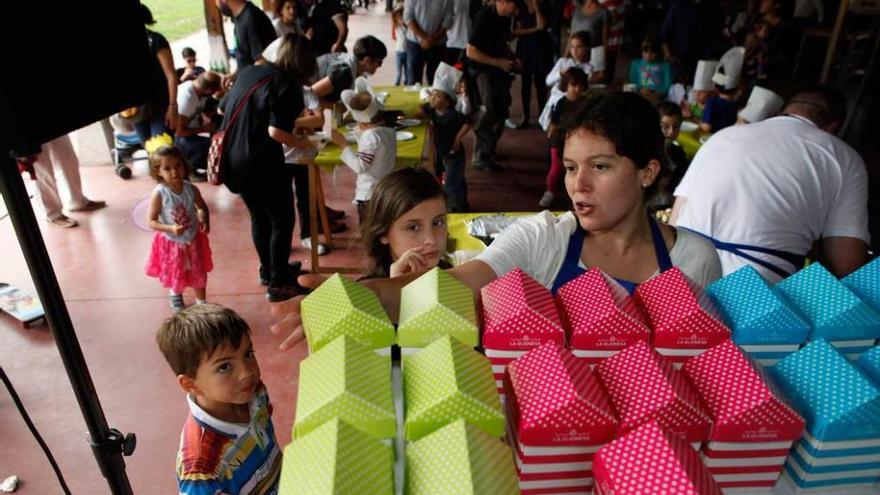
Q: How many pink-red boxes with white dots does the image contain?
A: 7